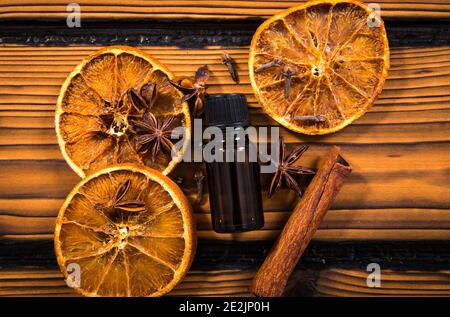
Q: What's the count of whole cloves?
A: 5